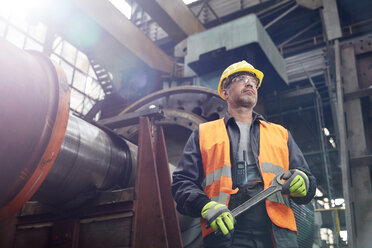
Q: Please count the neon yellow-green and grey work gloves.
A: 2